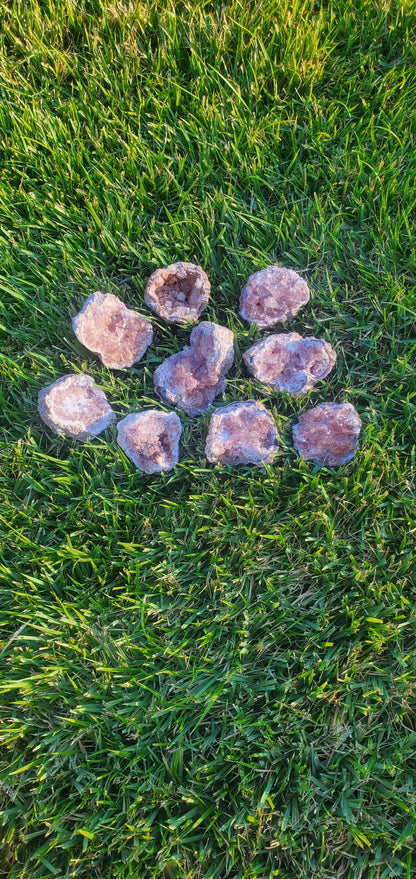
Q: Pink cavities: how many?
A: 9